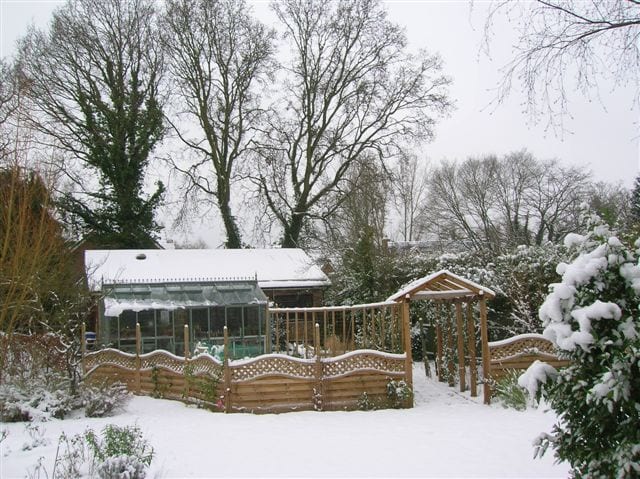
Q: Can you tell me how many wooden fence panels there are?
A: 6